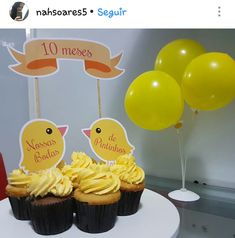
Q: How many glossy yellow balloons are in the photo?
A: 3